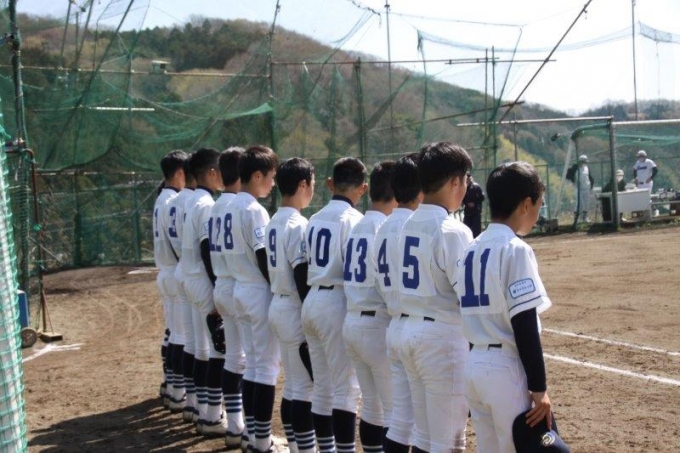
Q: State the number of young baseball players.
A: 11